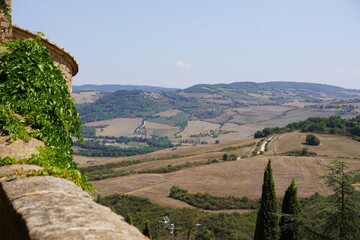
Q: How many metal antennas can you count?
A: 1